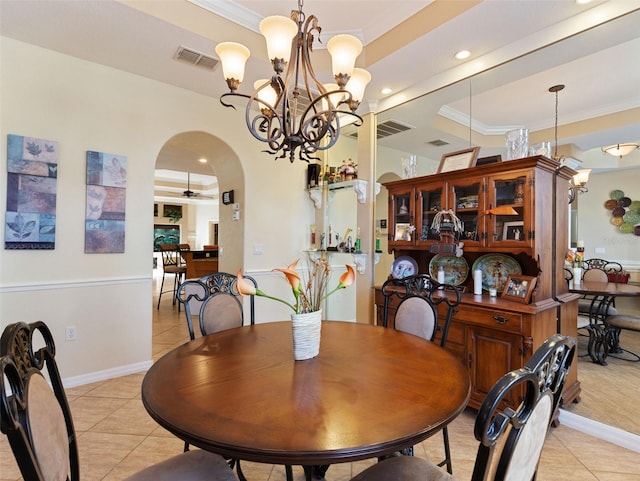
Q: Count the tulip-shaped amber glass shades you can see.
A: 6